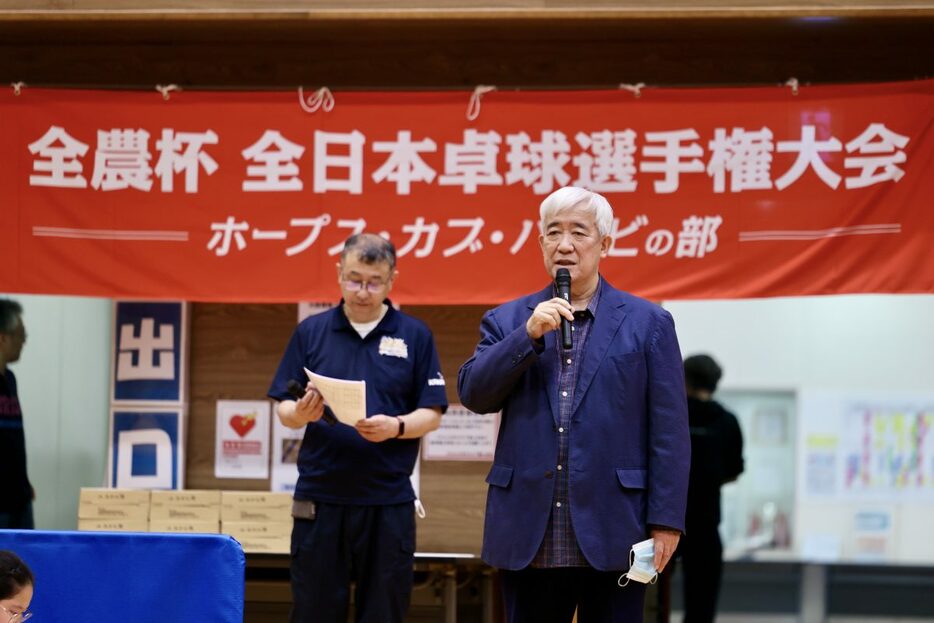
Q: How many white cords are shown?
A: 6